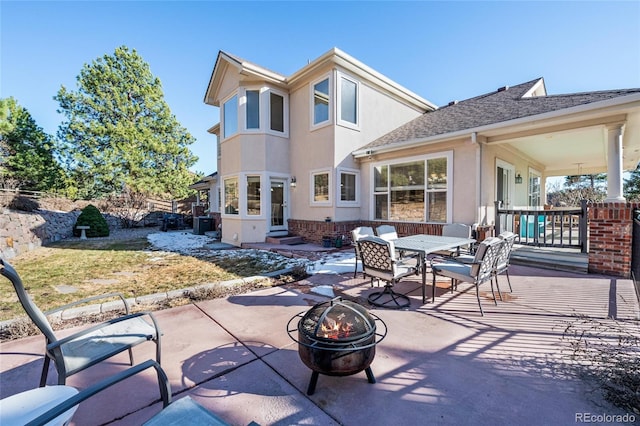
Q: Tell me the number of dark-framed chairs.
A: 8